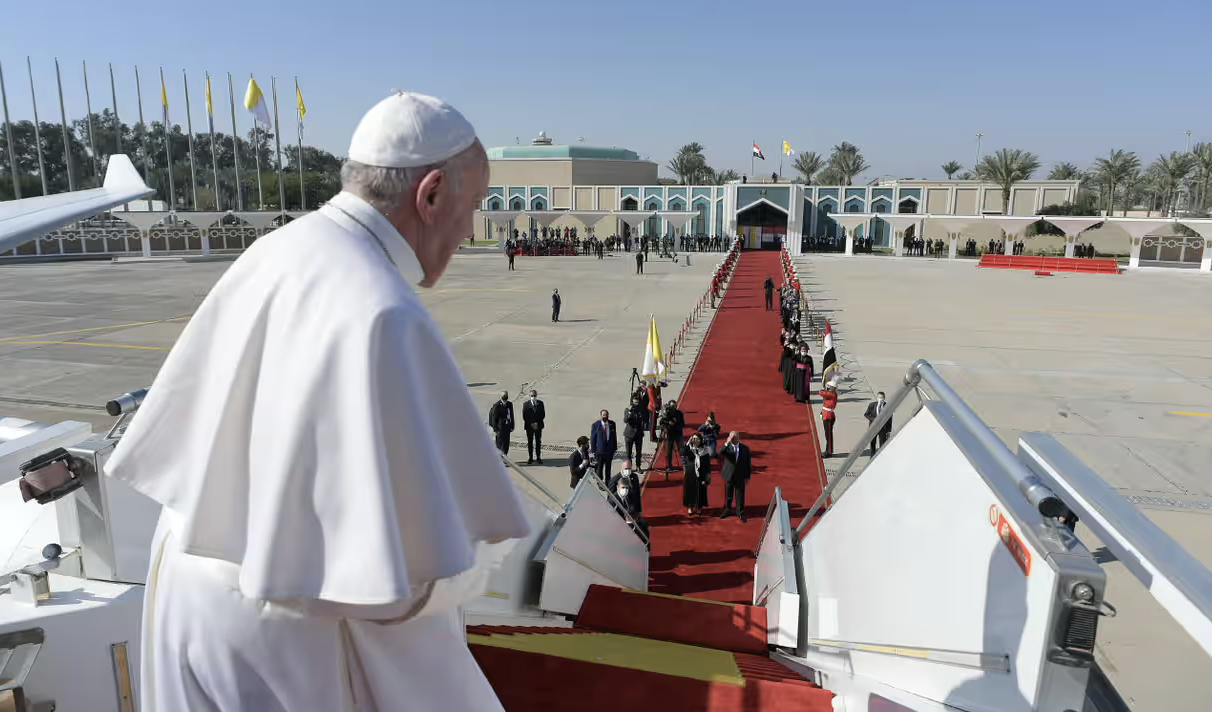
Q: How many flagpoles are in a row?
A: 13